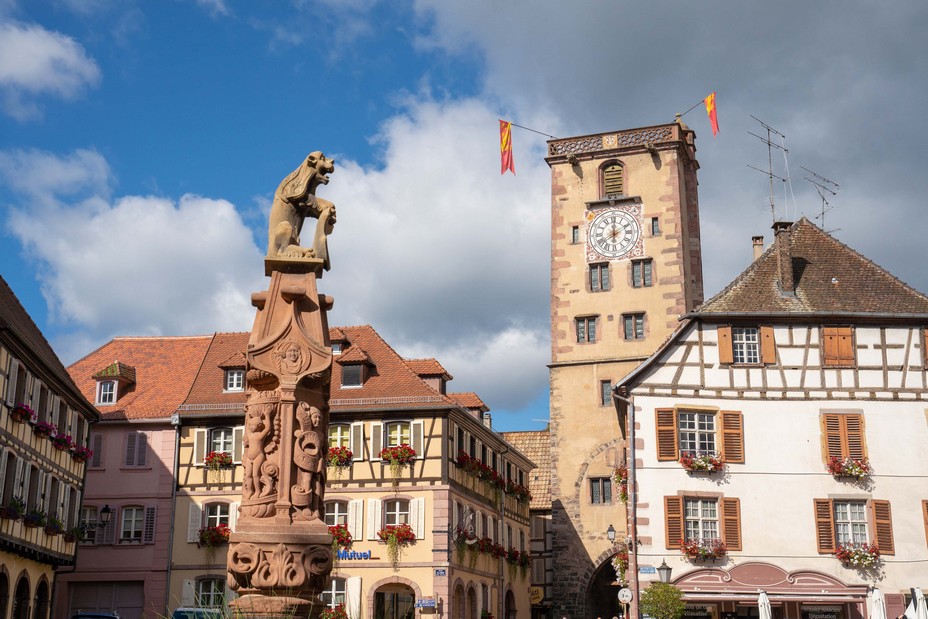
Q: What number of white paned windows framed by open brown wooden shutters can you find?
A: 4